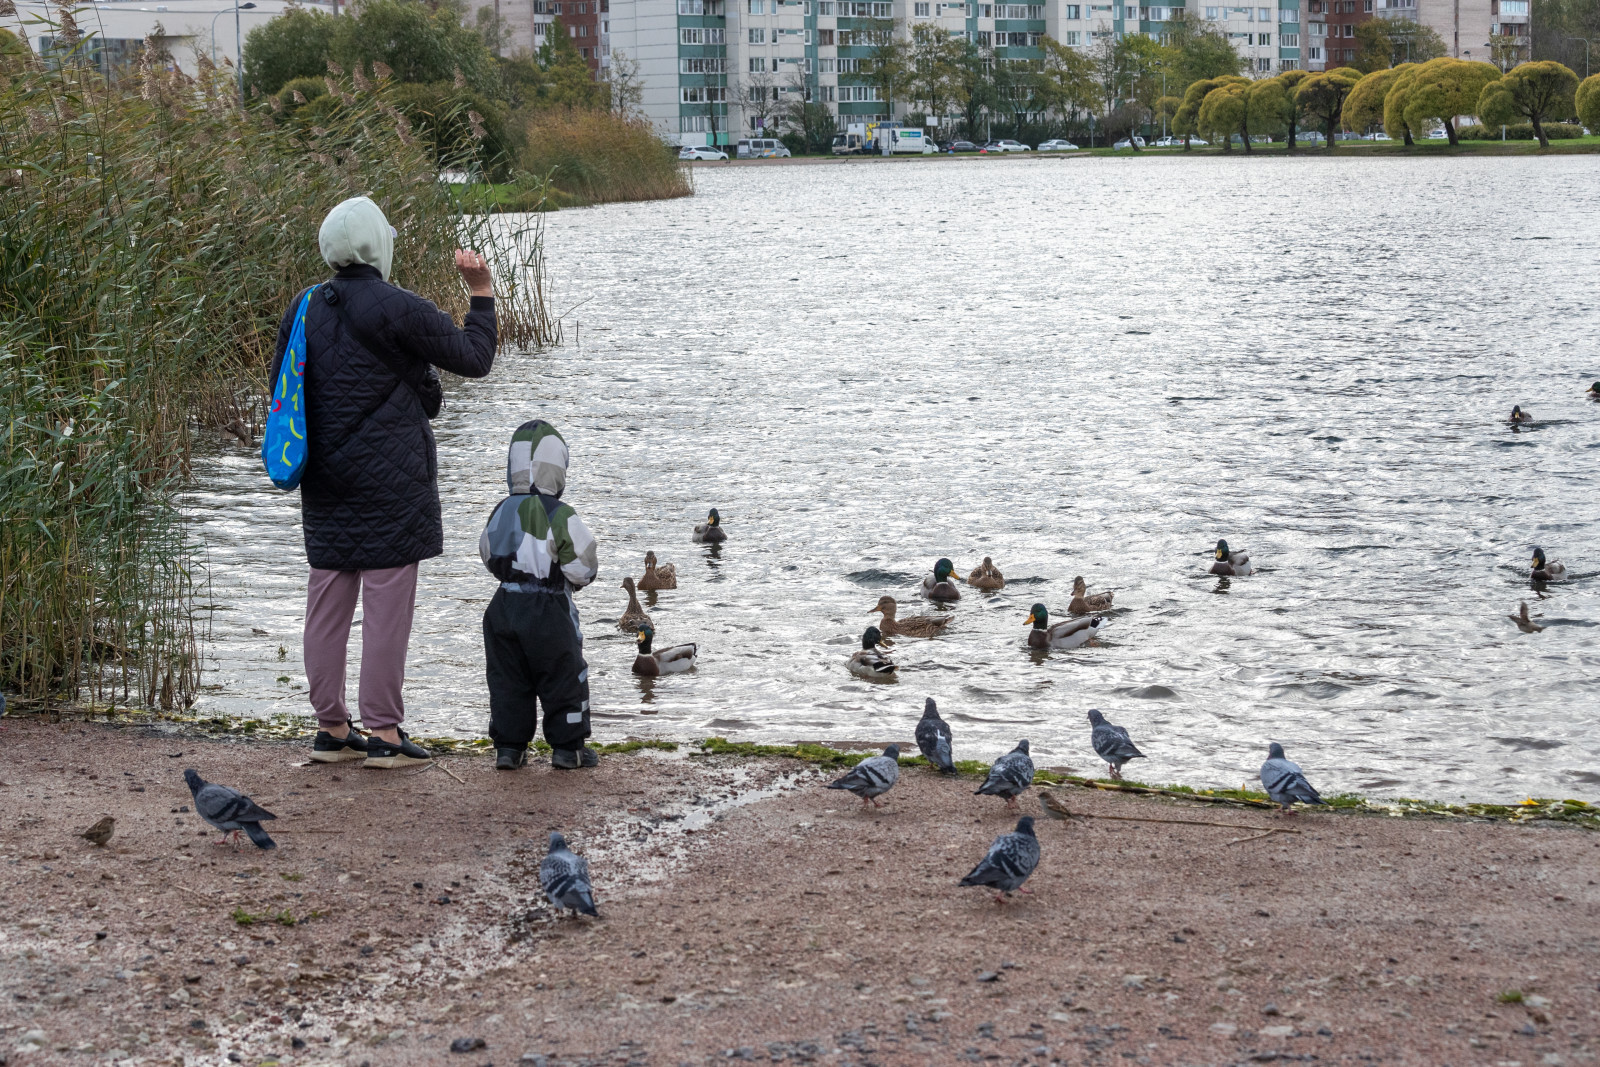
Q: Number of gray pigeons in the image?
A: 8